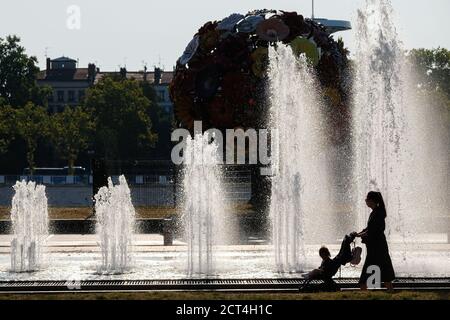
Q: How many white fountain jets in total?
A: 5